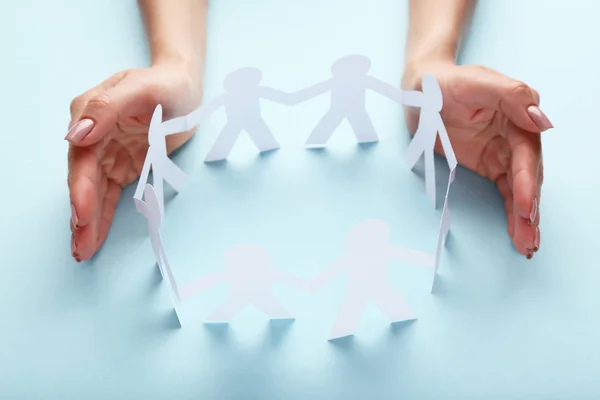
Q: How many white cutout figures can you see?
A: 8